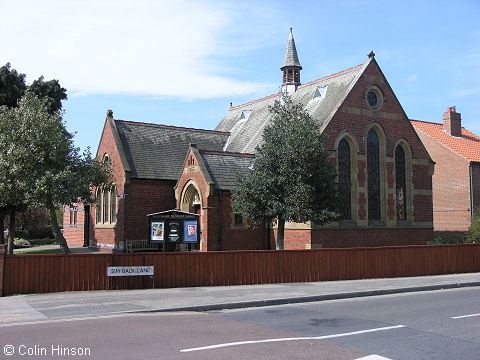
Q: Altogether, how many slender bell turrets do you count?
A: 1